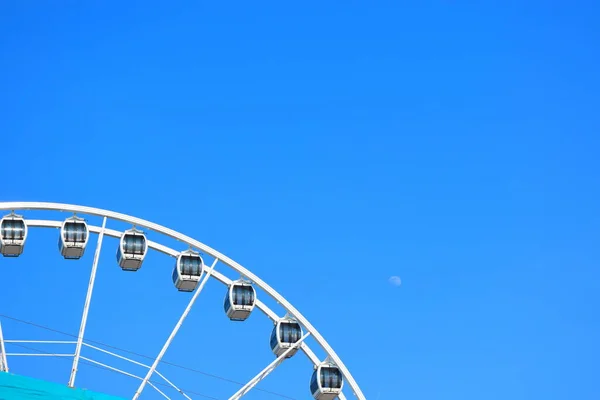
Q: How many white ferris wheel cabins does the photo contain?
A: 7